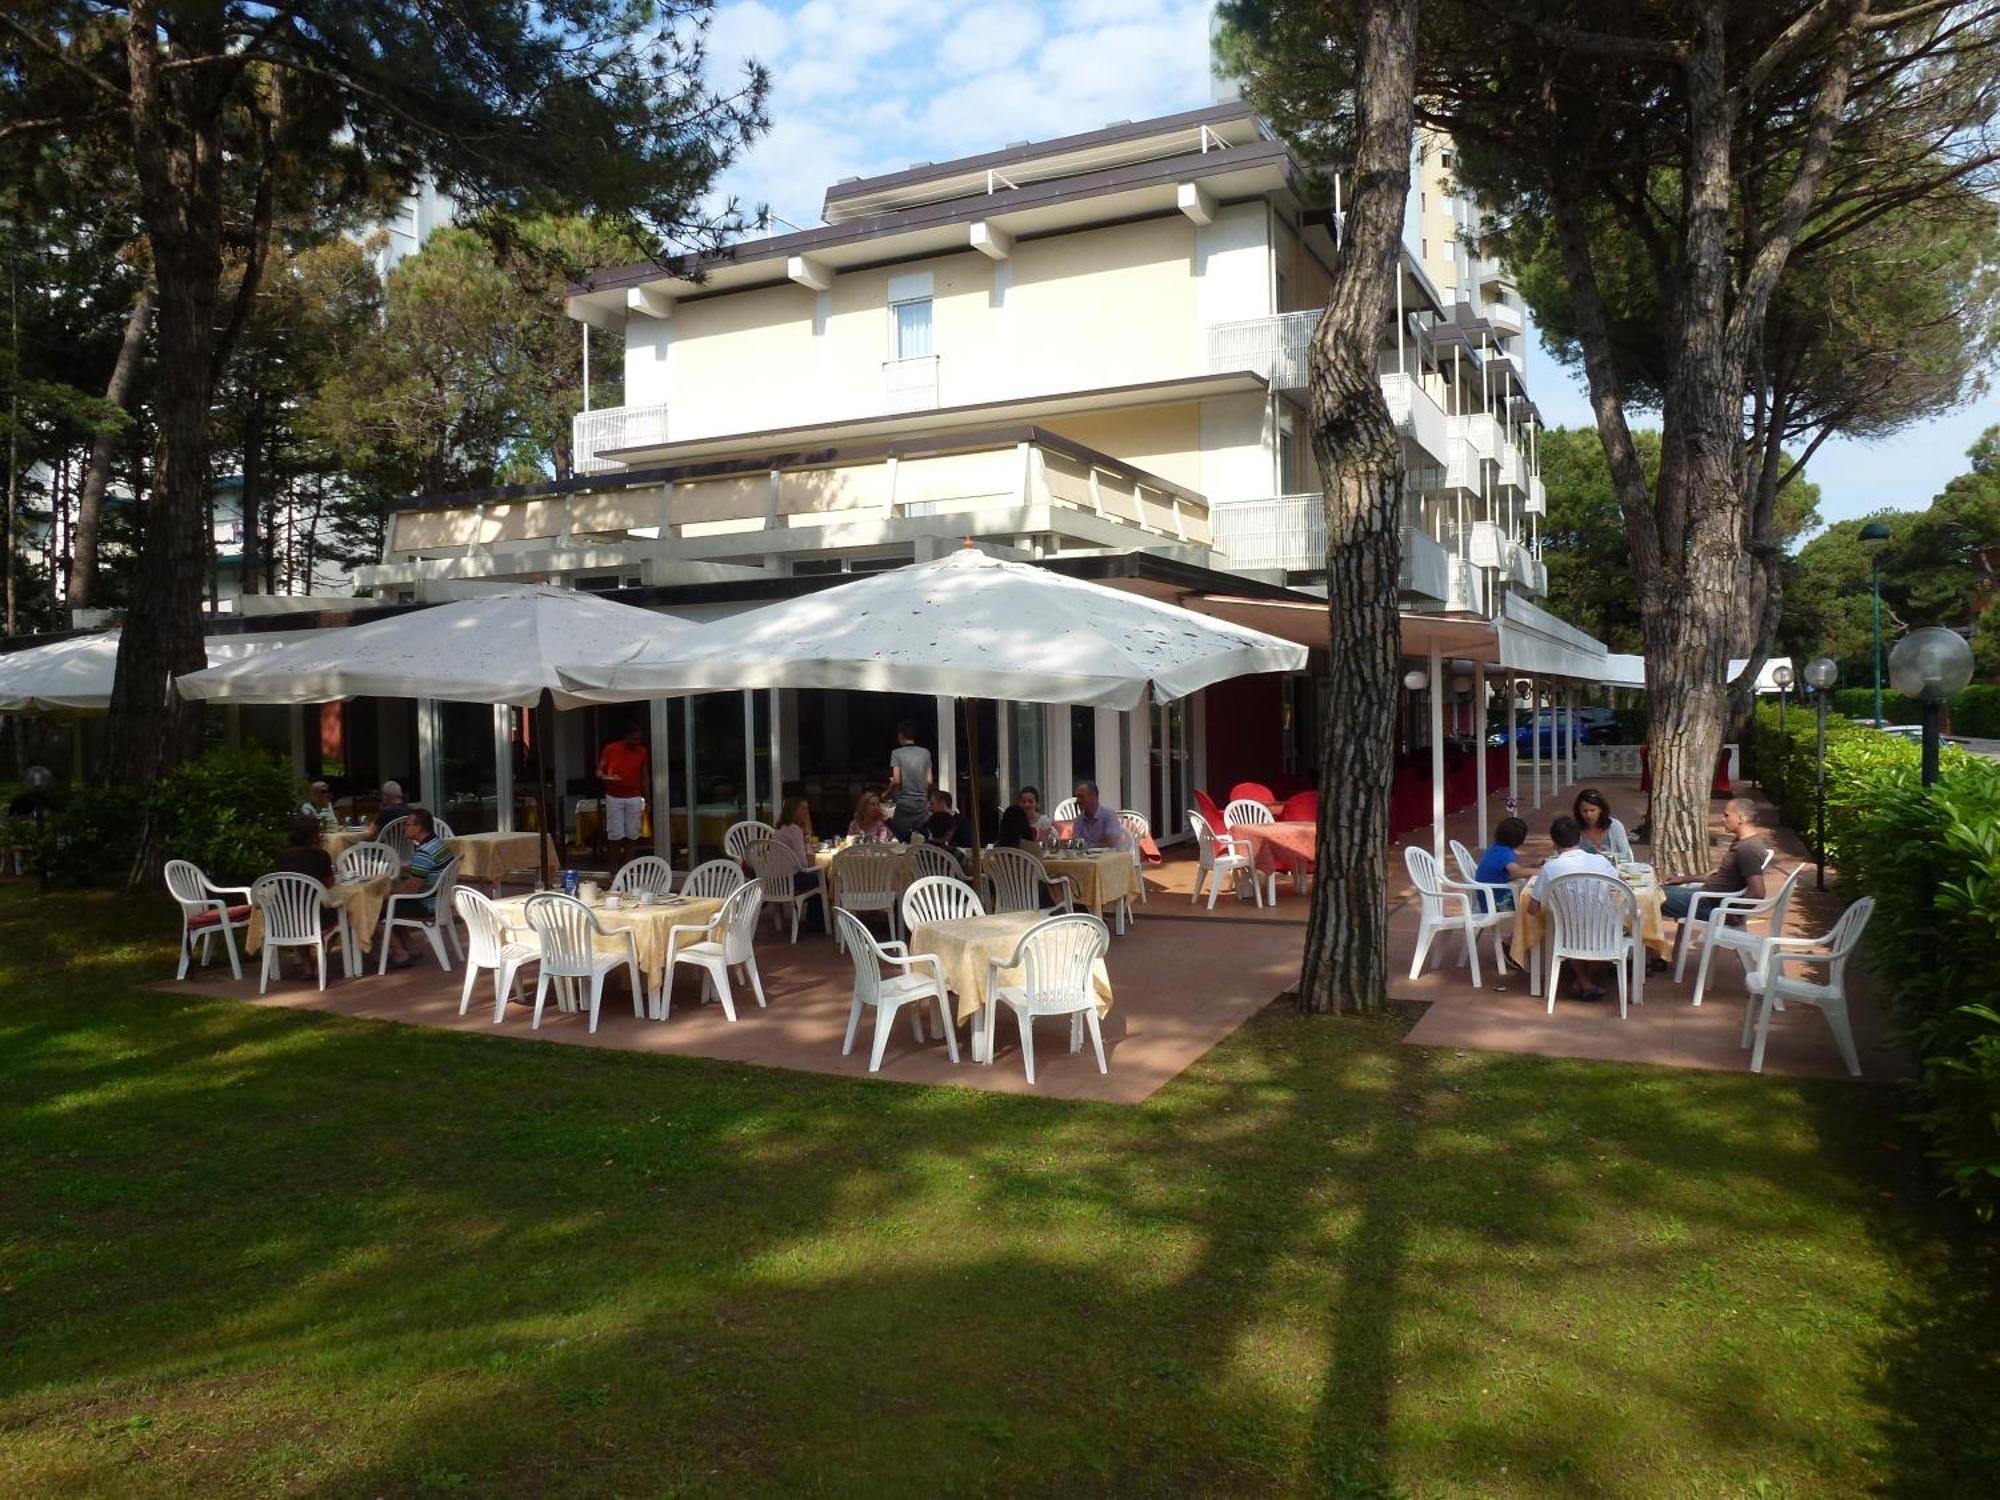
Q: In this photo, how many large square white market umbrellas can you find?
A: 3